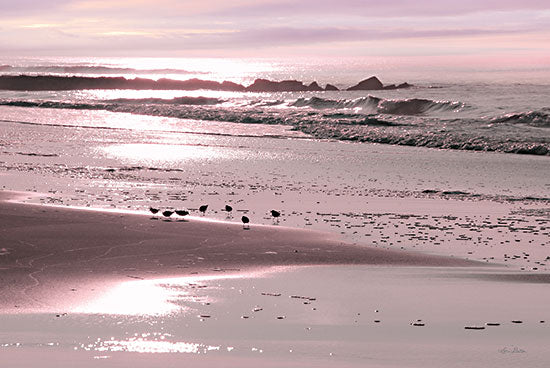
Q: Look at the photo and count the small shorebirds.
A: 7